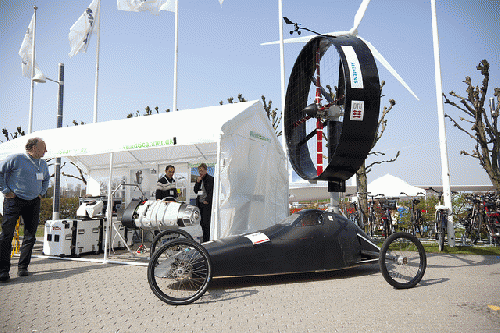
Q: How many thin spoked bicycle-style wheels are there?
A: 3